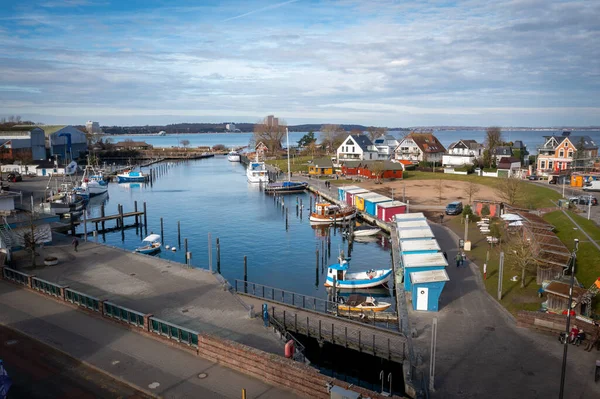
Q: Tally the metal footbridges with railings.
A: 1